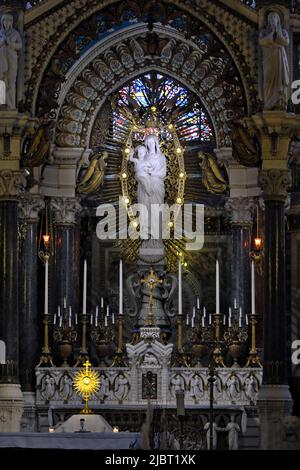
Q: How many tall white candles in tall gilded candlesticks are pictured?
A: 6